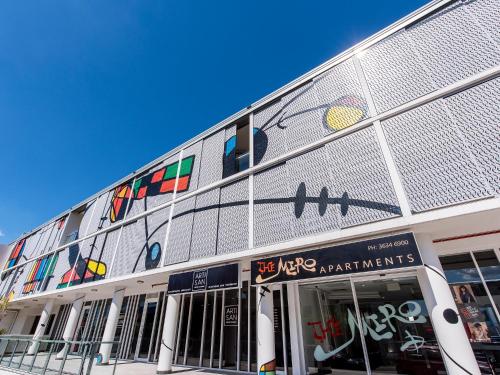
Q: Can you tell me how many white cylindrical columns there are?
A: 6